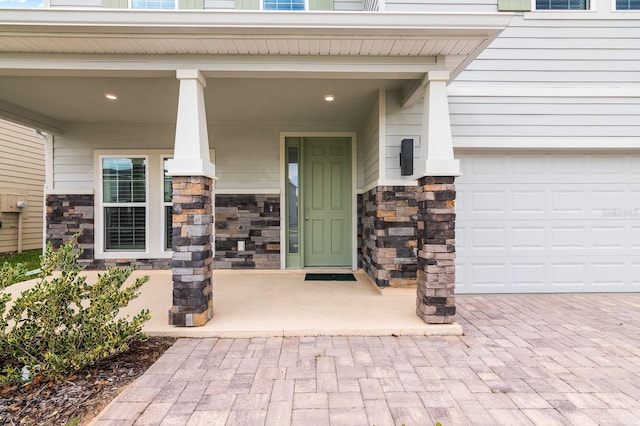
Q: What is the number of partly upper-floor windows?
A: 4